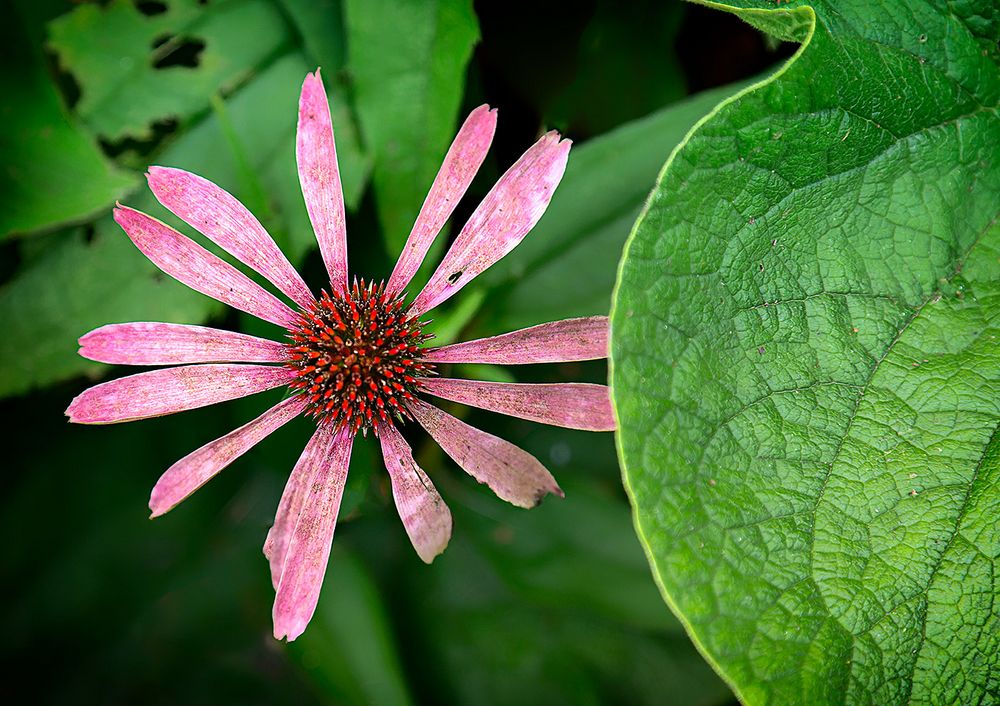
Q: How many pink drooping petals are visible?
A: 14